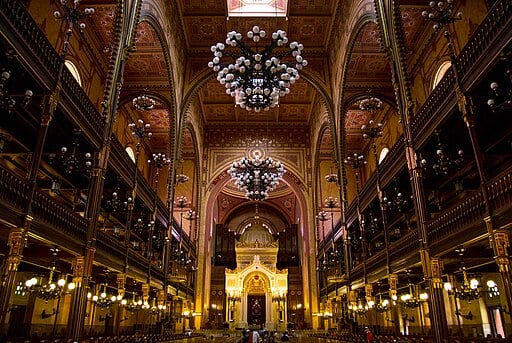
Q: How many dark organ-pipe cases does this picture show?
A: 2